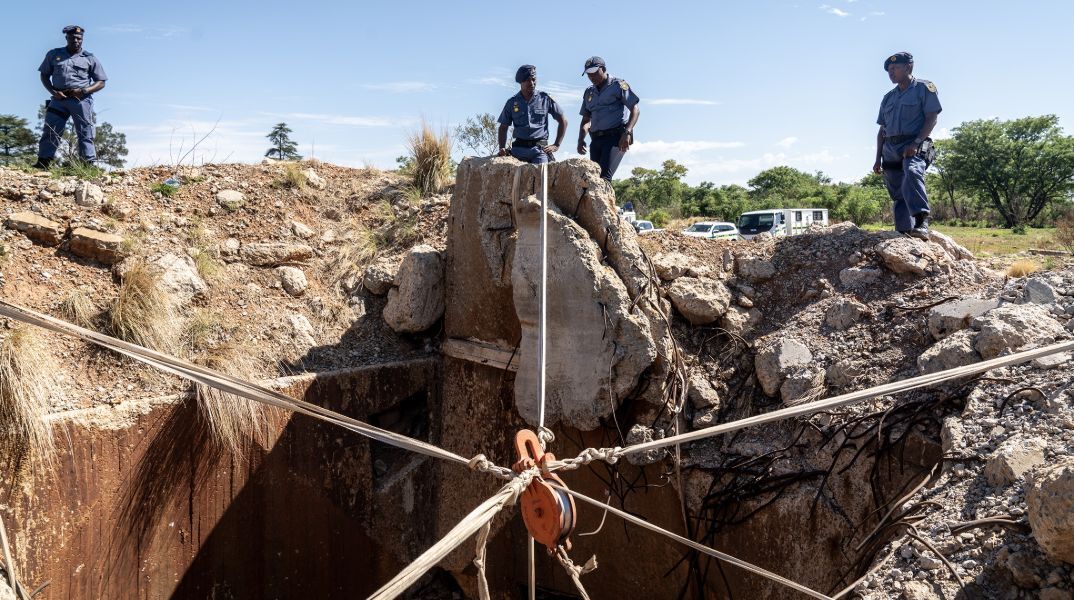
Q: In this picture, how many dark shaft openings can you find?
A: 1